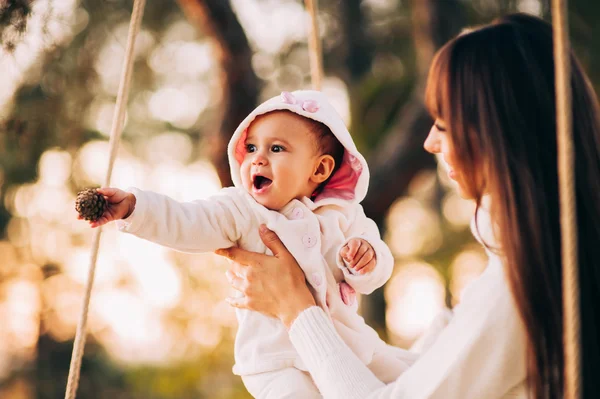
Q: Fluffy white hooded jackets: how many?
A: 1